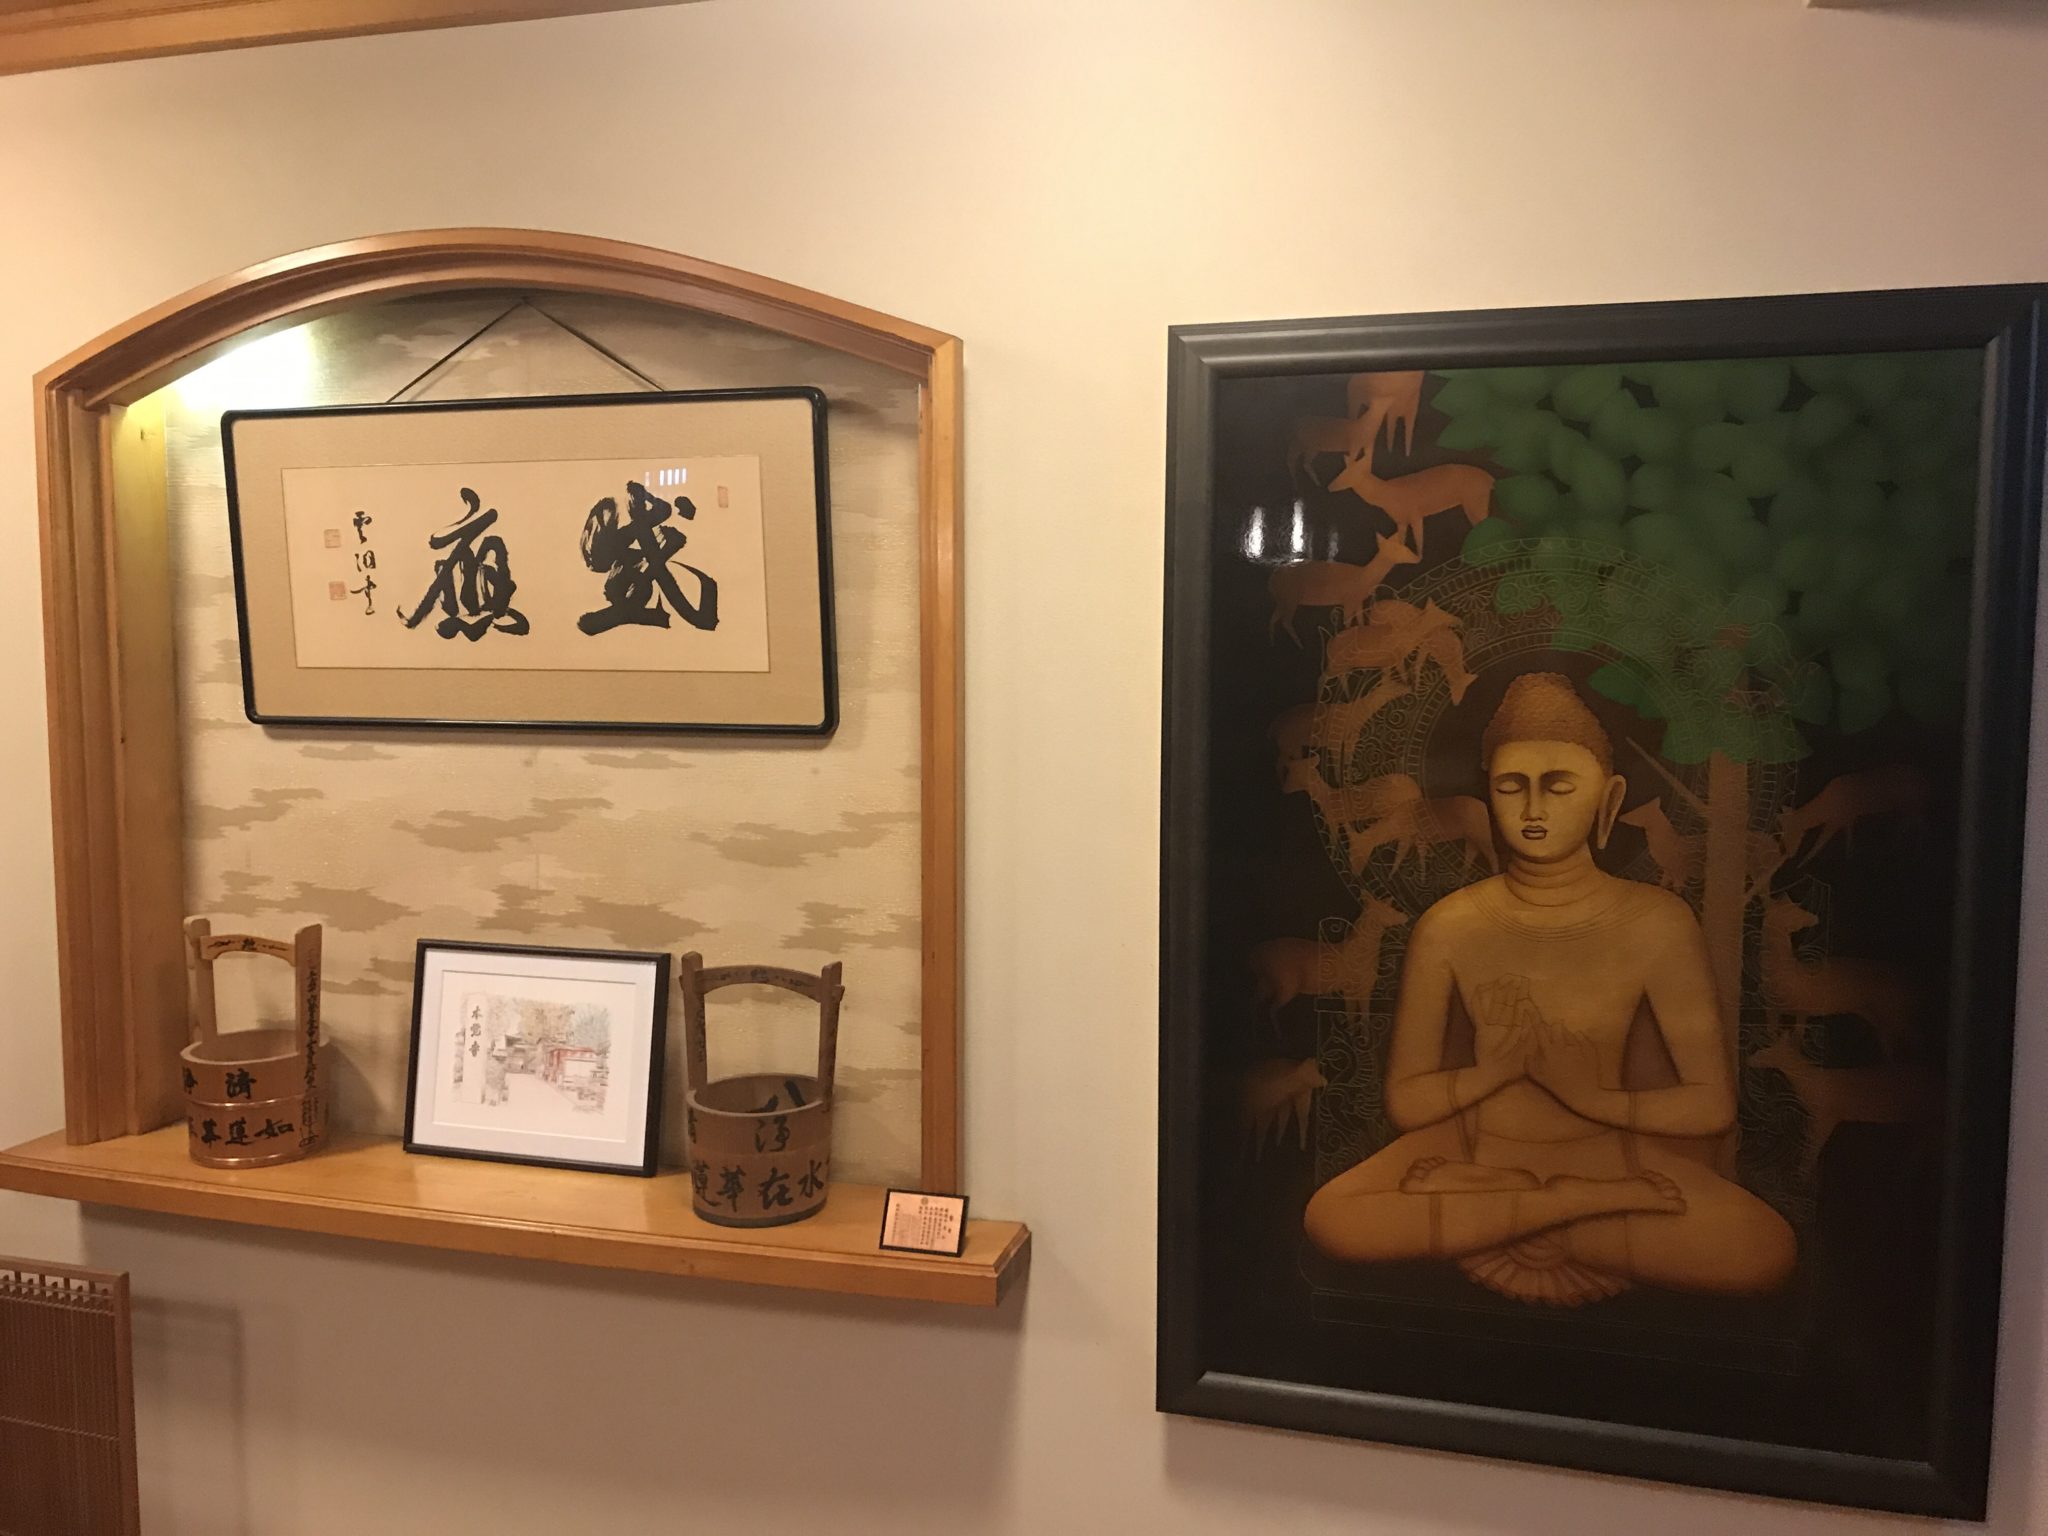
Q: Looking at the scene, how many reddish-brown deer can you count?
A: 15